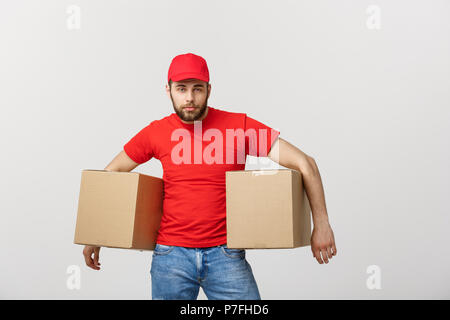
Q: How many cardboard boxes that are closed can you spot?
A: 2